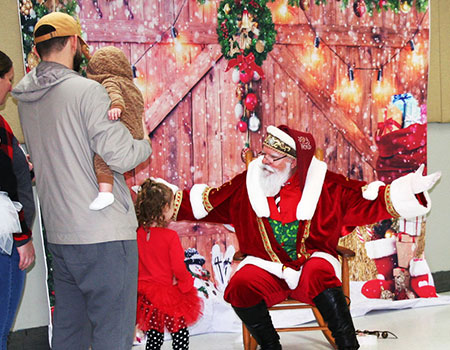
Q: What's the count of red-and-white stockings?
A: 2